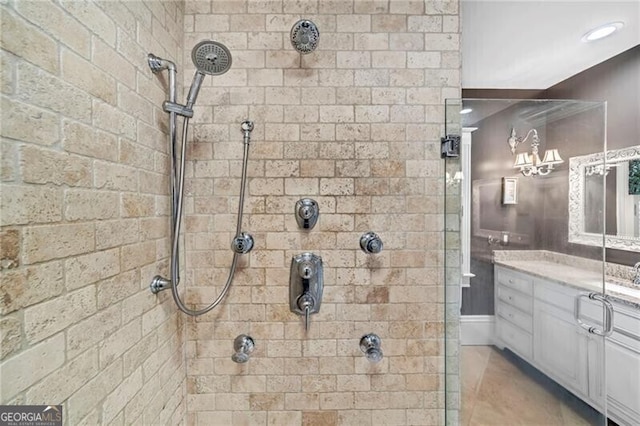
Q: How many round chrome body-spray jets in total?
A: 4